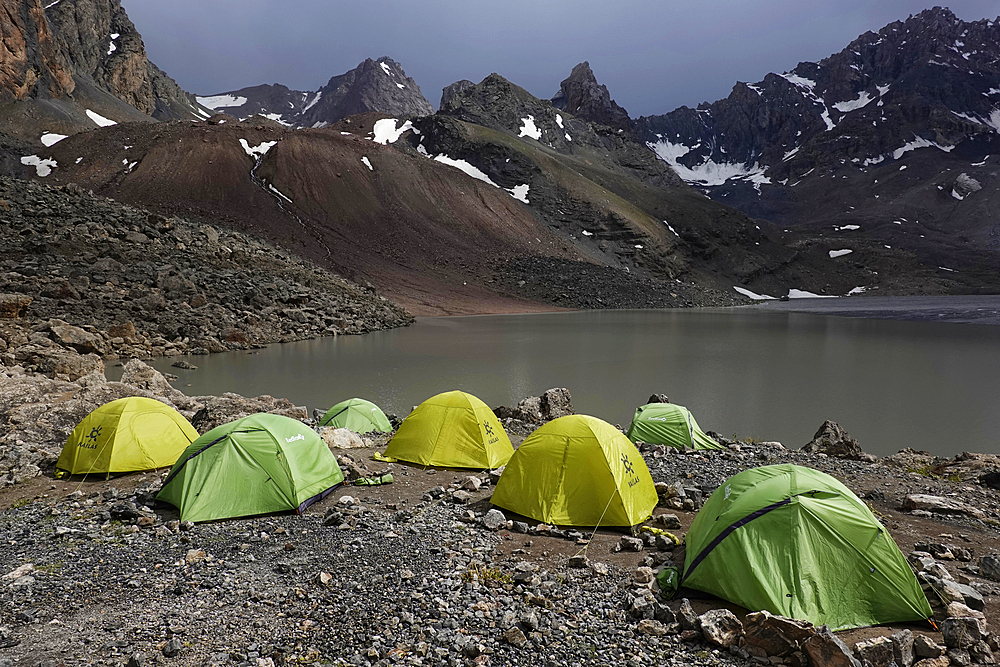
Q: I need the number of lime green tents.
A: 4